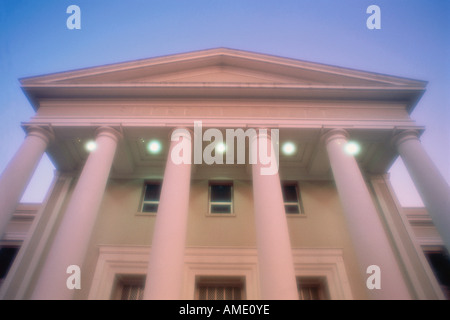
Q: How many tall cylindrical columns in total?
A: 6